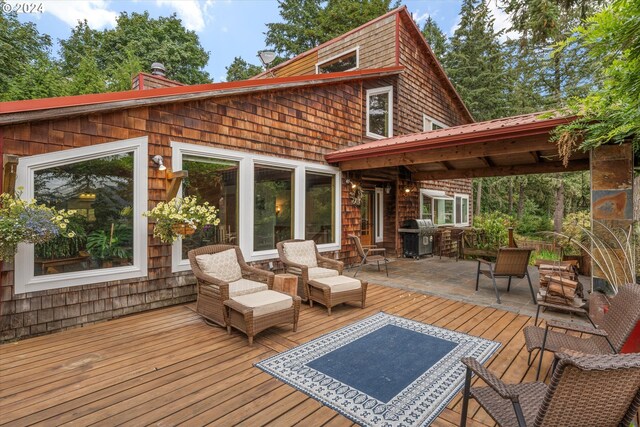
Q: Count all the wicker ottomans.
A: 2